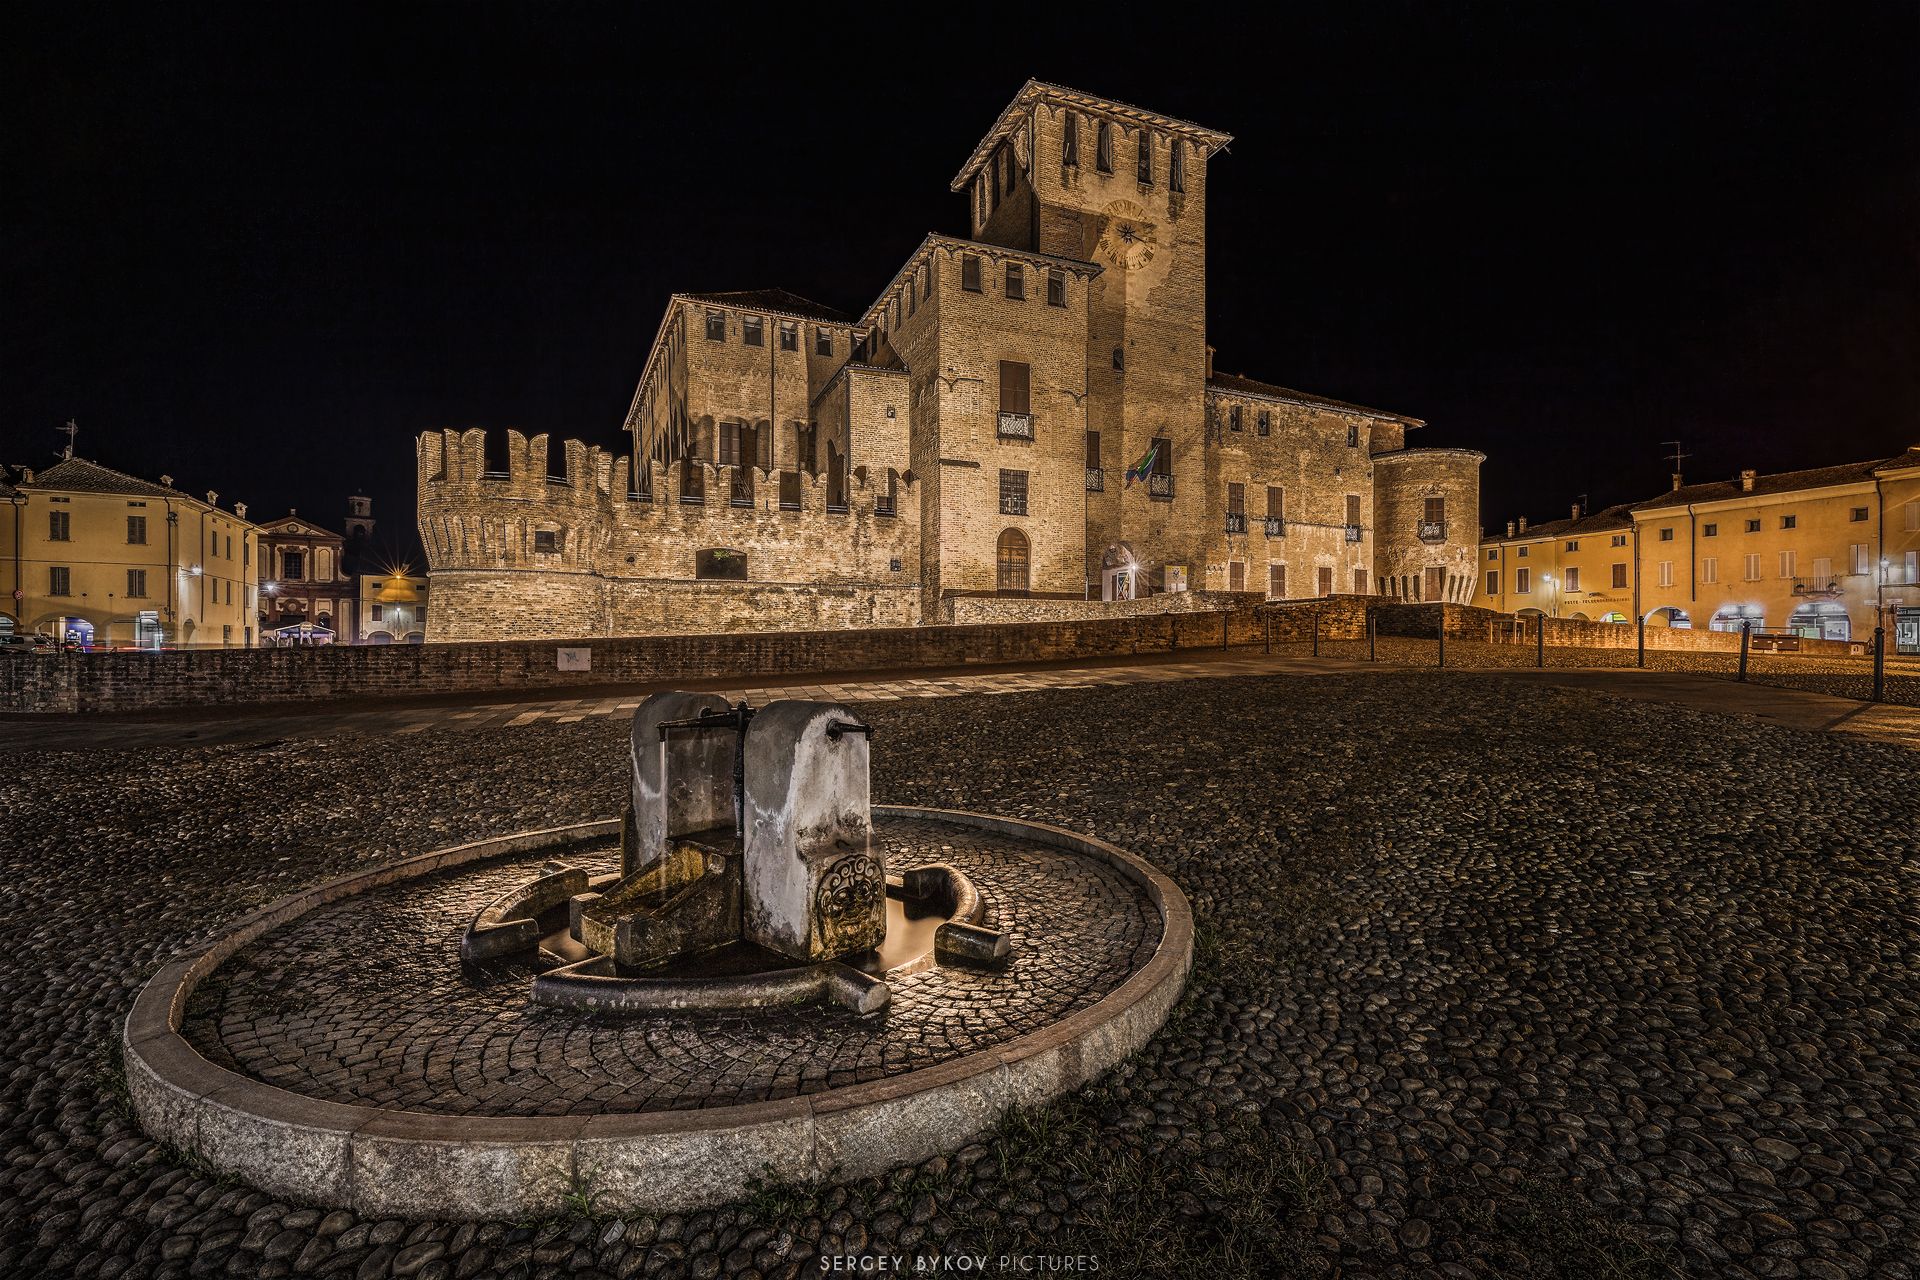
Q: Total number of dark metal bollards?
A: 9